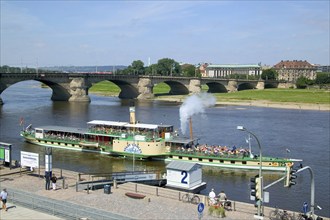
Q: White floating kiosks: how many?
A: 1